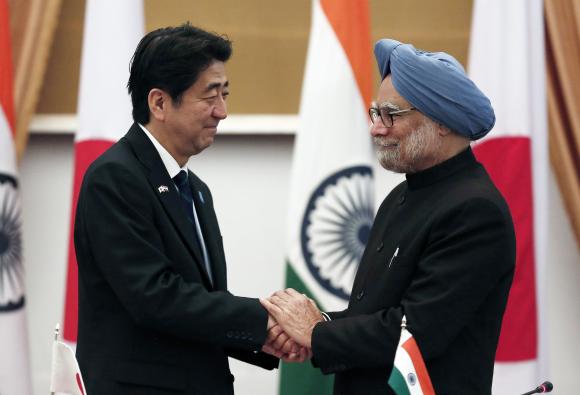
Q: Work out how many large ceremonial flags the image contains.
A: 4